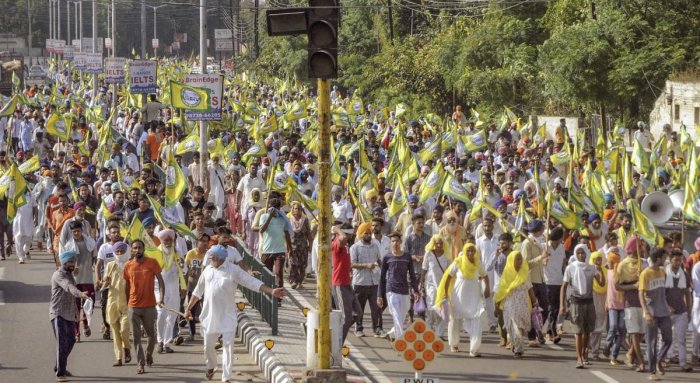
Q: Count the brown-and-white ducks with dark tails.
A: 0